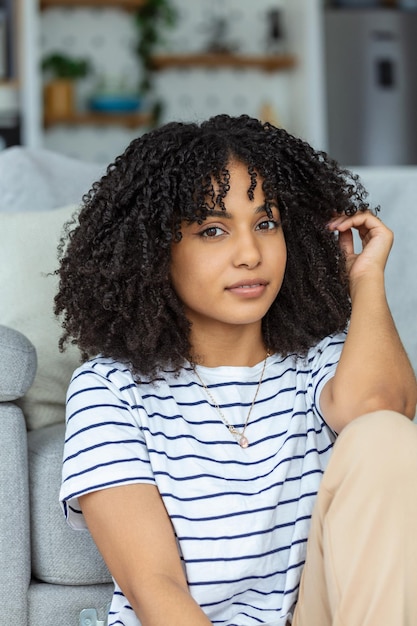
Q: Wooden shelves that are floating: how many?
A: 3